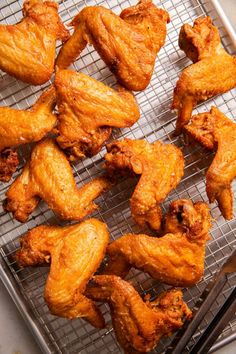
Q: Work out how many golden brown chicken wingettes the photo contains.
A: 11